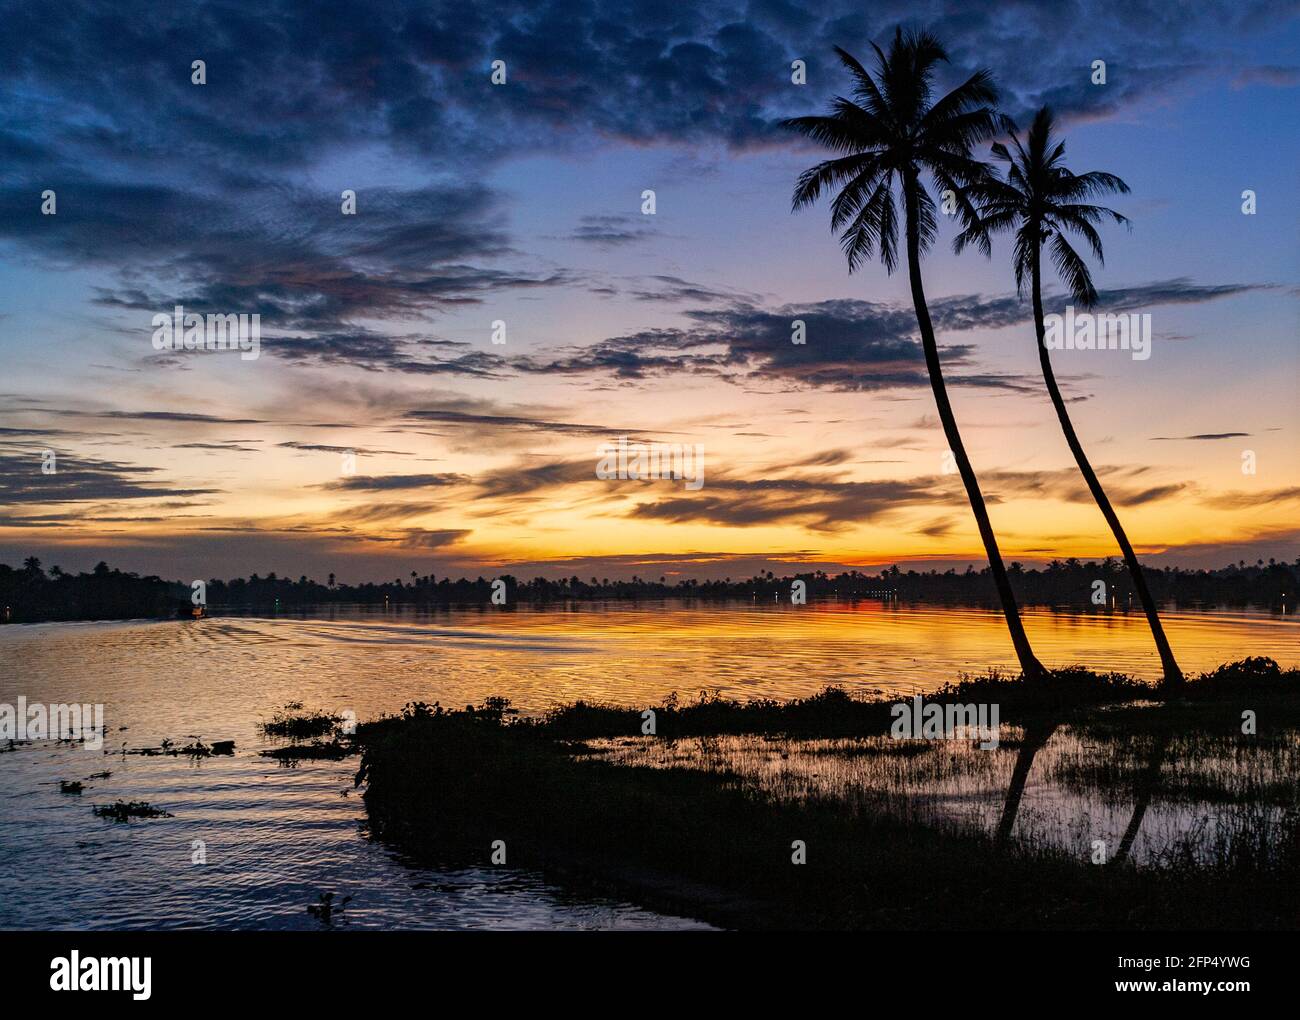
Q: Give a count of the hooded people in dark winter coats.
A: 0